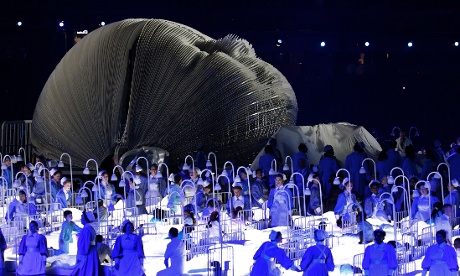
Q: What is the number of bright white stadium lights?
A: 8